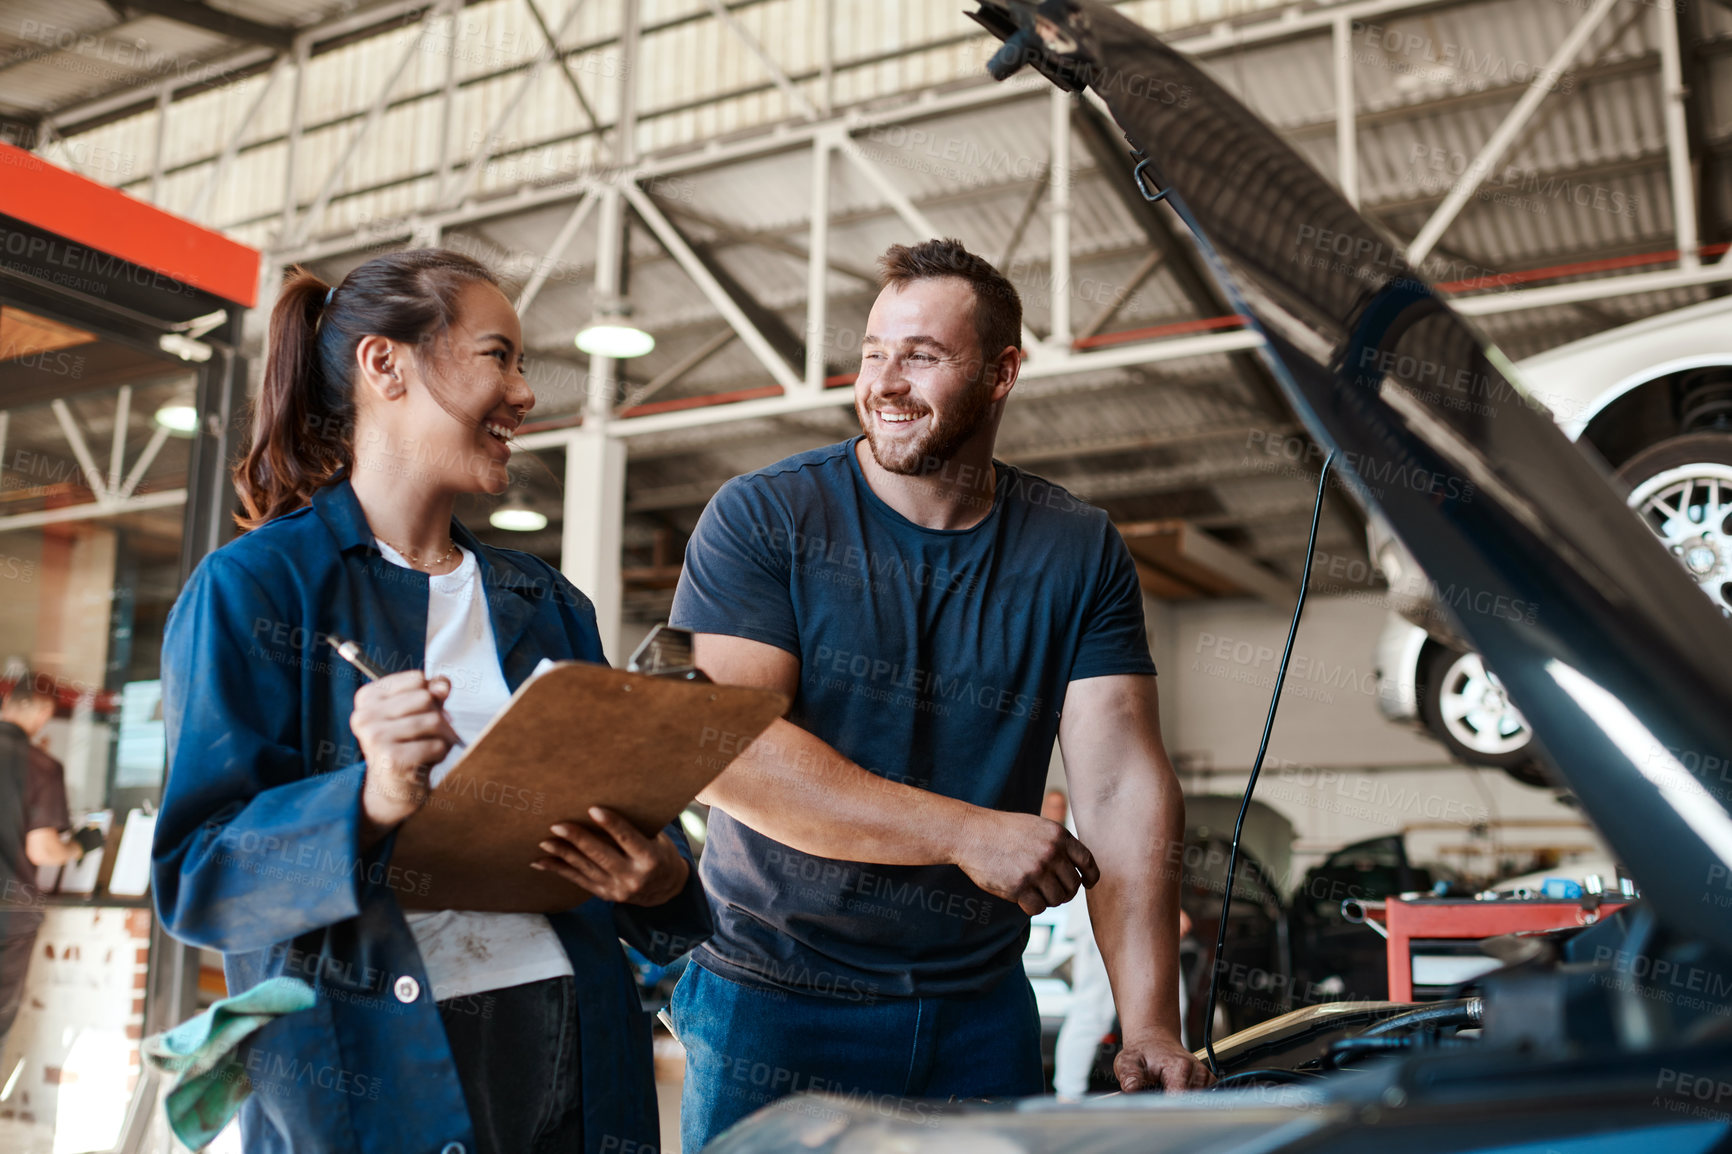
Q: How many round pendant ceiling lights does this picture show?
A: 3